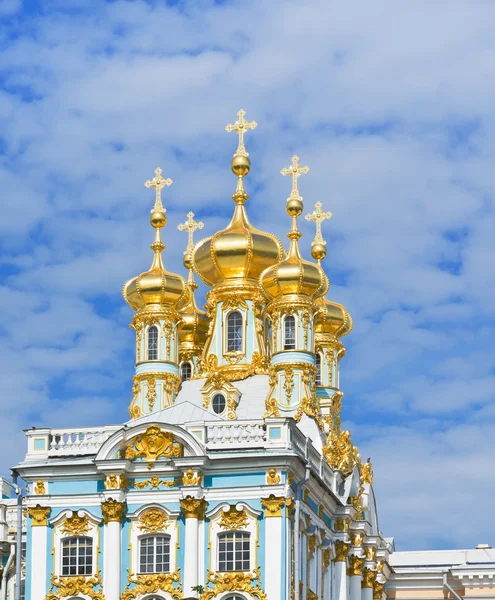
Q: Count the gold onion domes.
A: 5